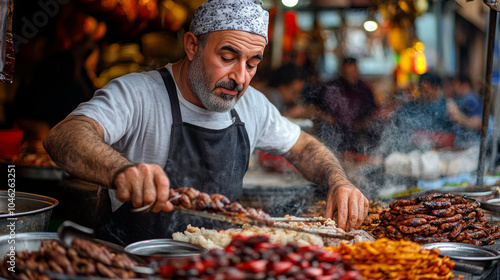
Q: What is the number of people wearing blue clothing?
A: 2